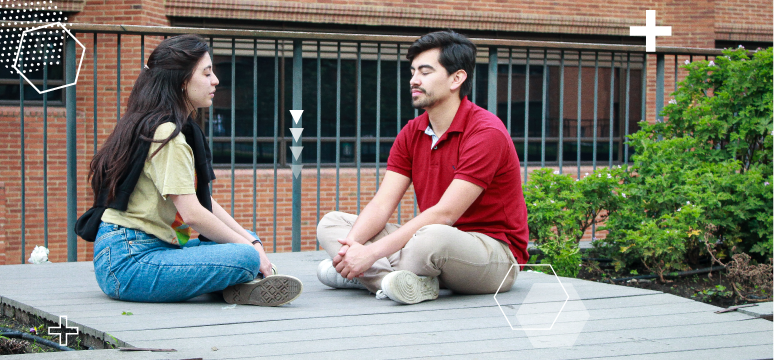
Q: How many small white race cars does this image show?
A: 0